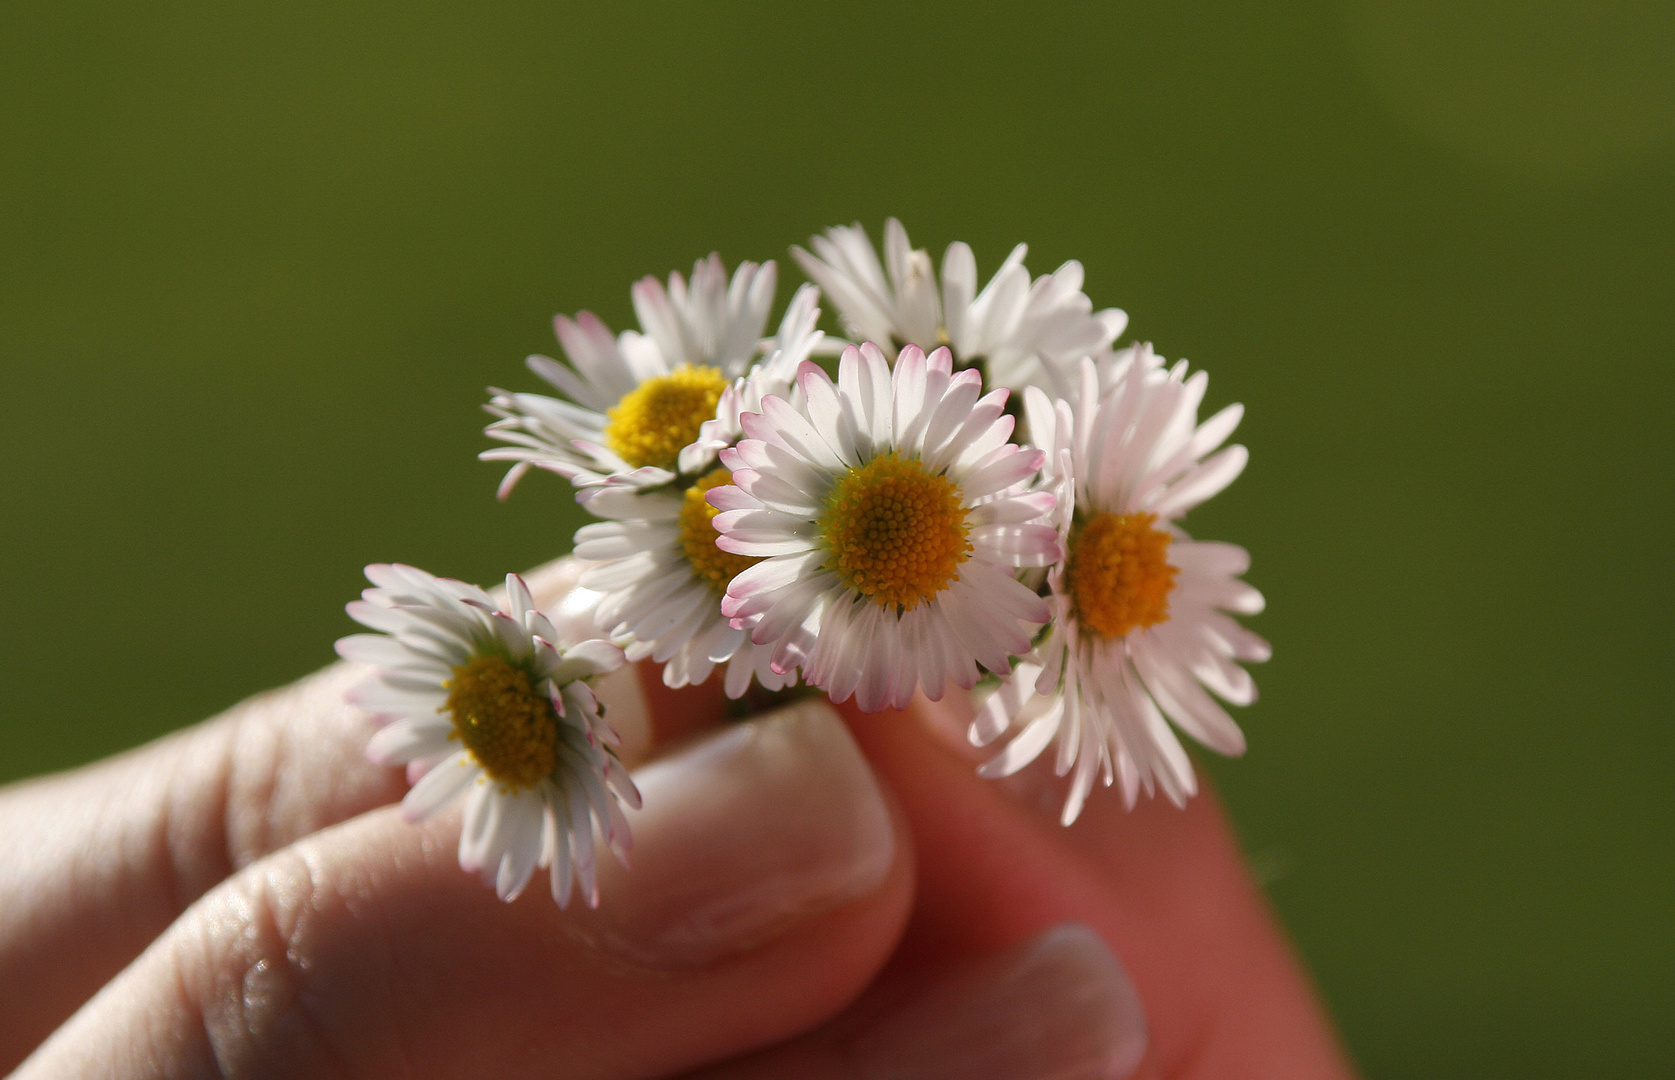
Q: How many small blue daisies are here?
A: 0